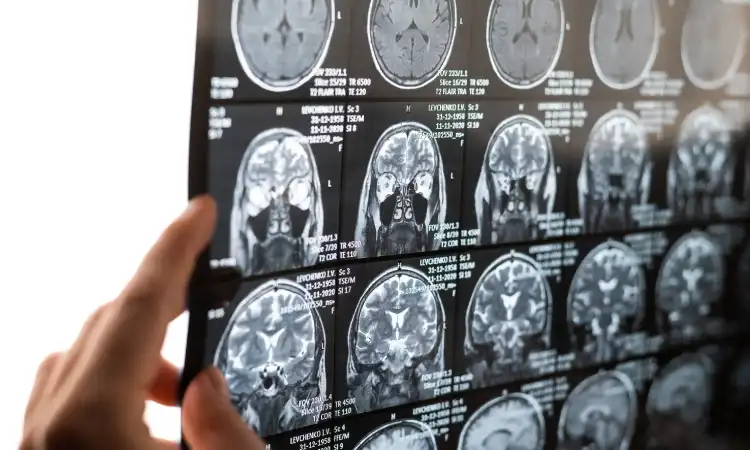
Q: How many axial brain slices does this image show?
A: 5